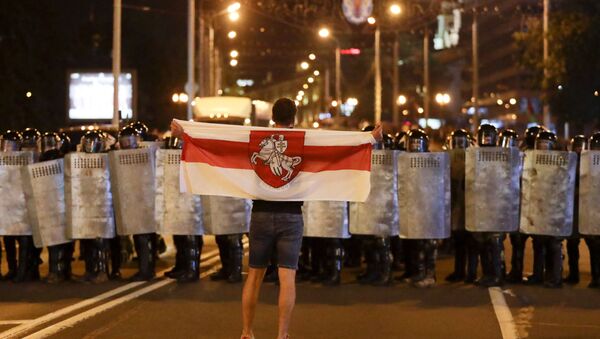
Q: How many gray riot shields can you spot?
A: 12